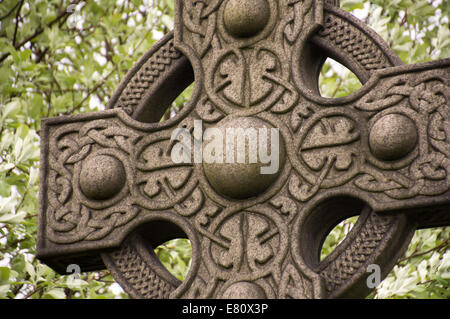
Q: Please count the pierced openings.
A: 4